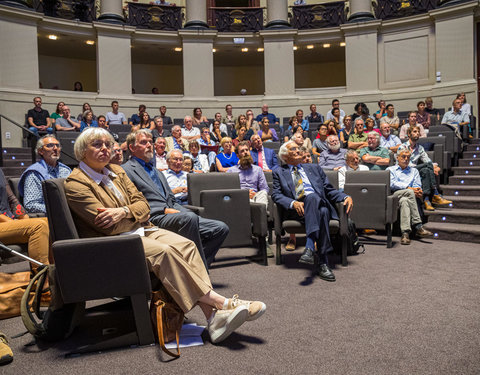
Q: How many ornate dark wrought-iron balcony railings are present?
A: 5